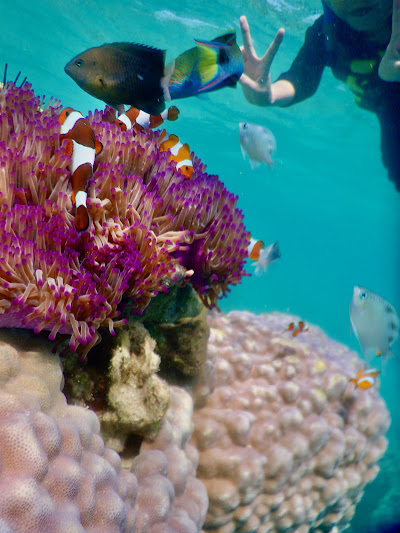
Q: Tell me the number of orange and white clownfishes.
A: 6